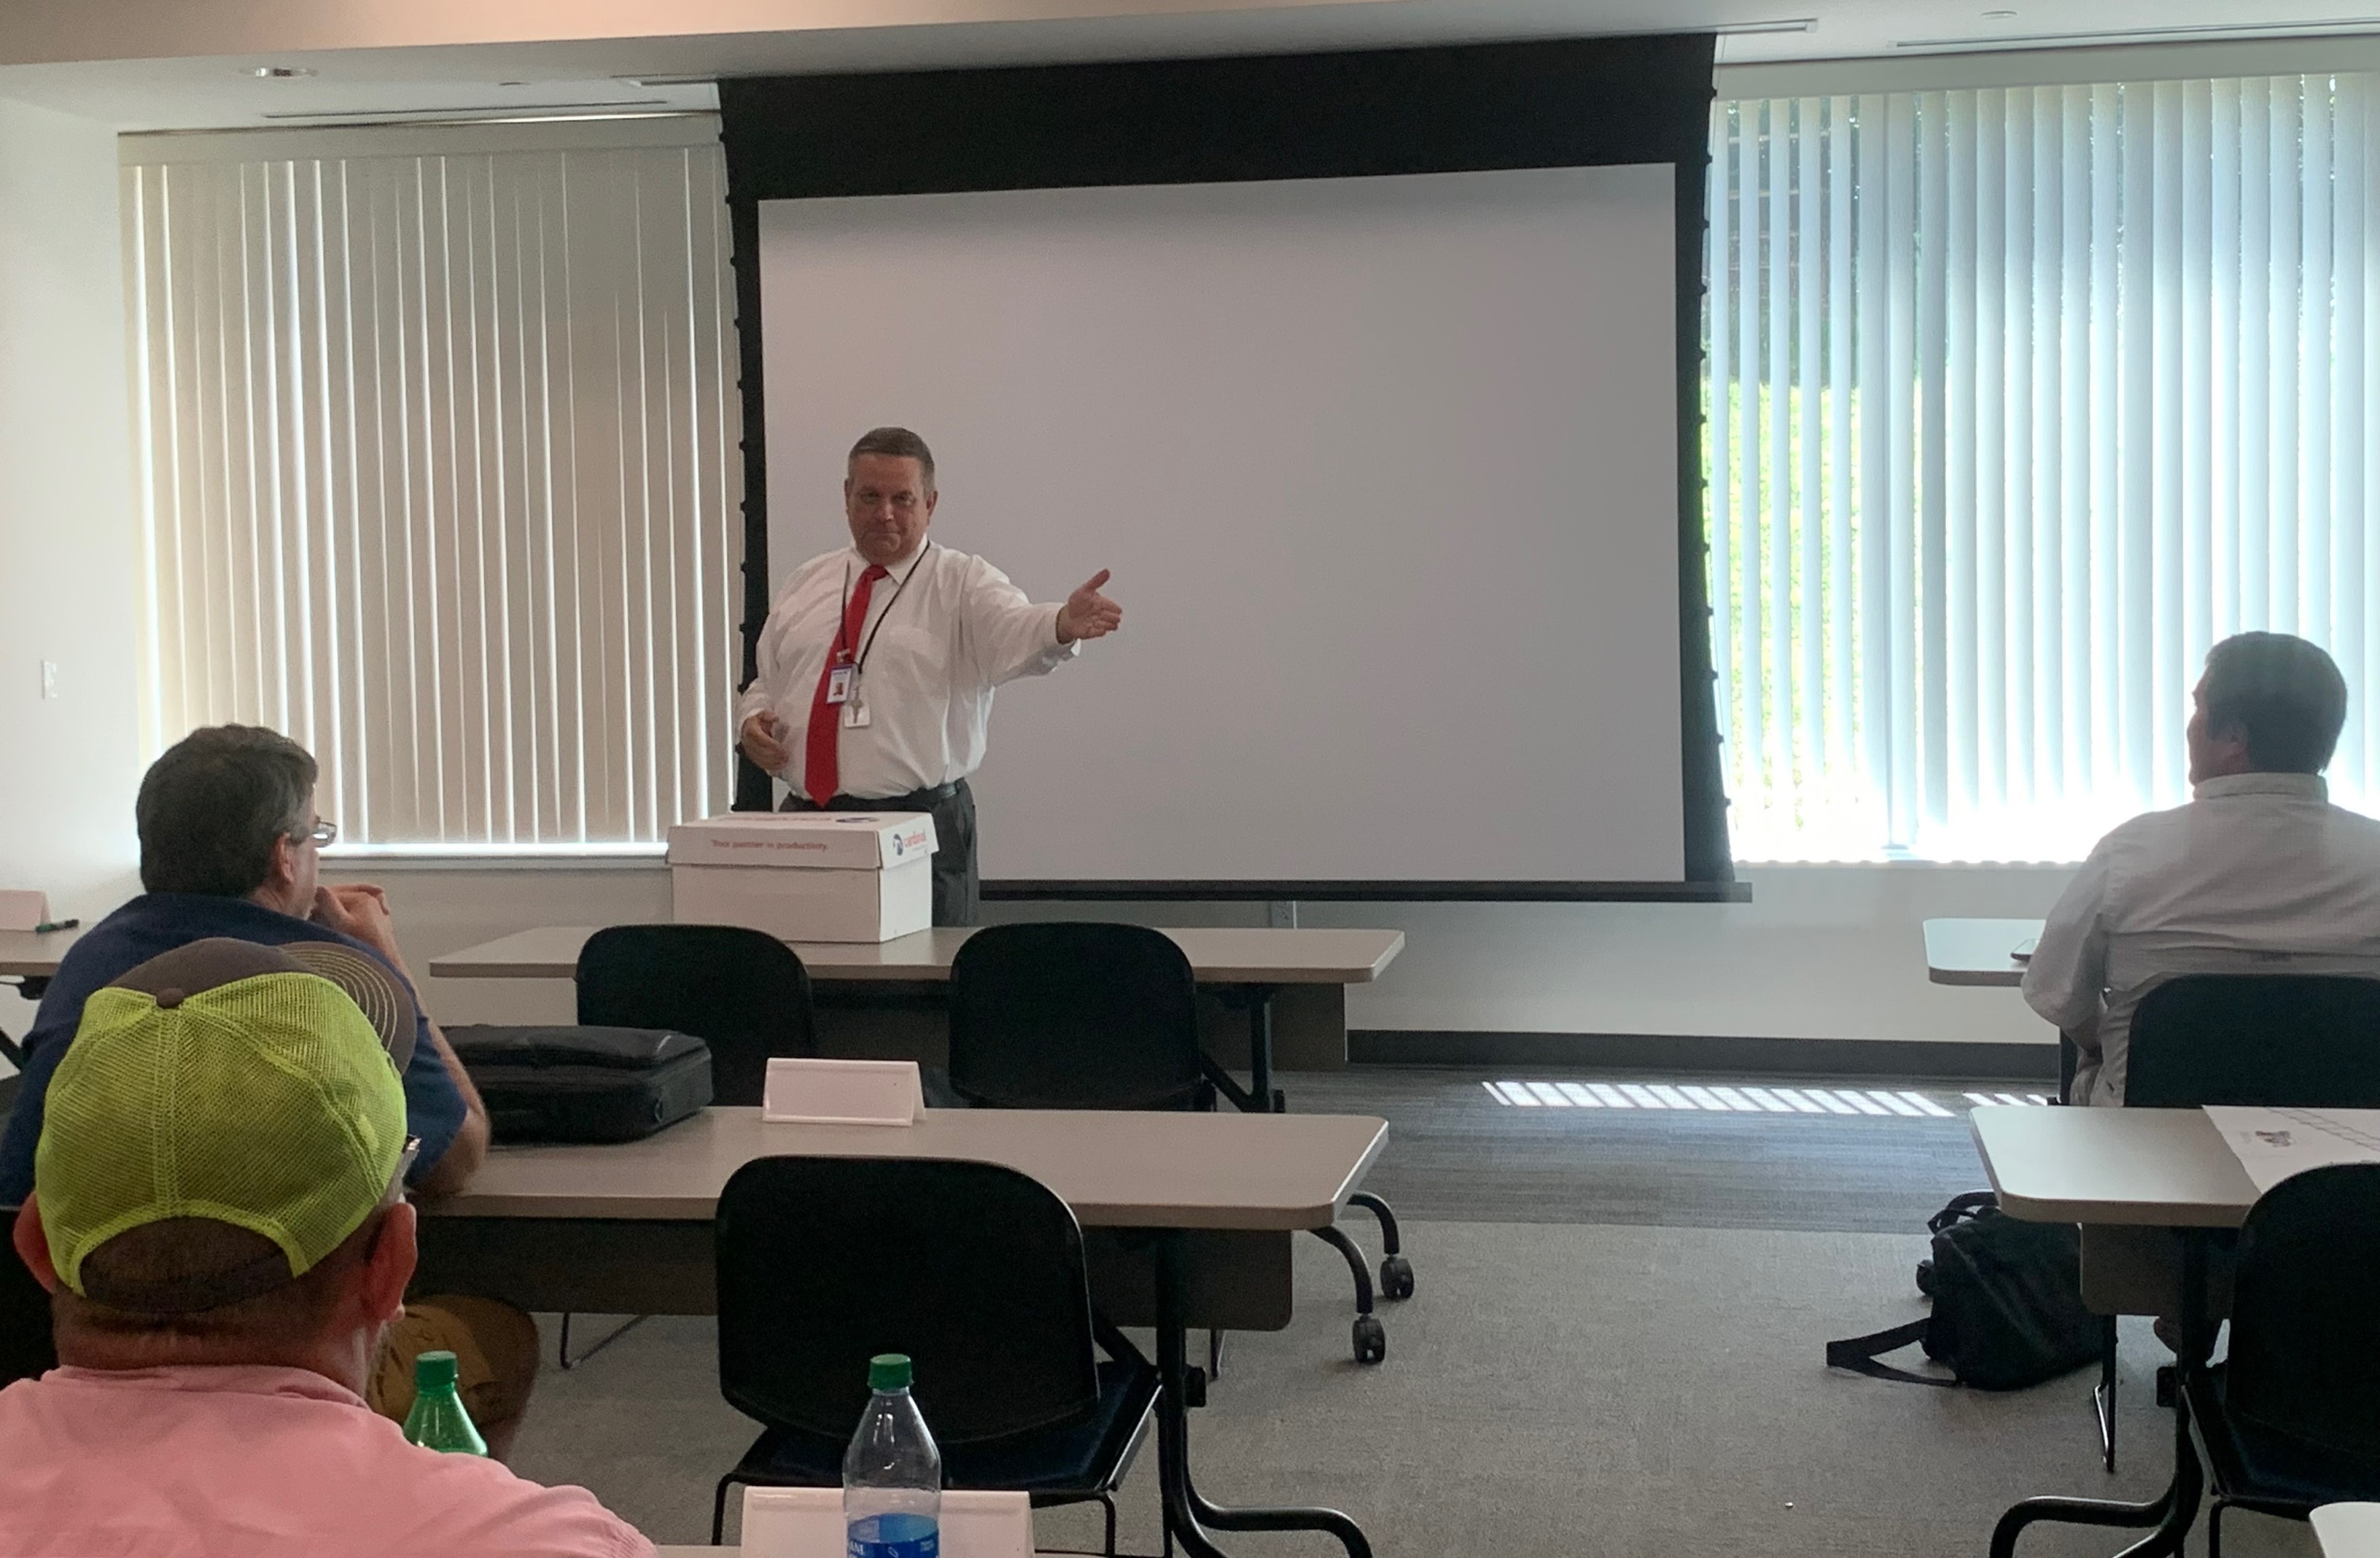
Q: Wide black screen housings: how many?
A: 1